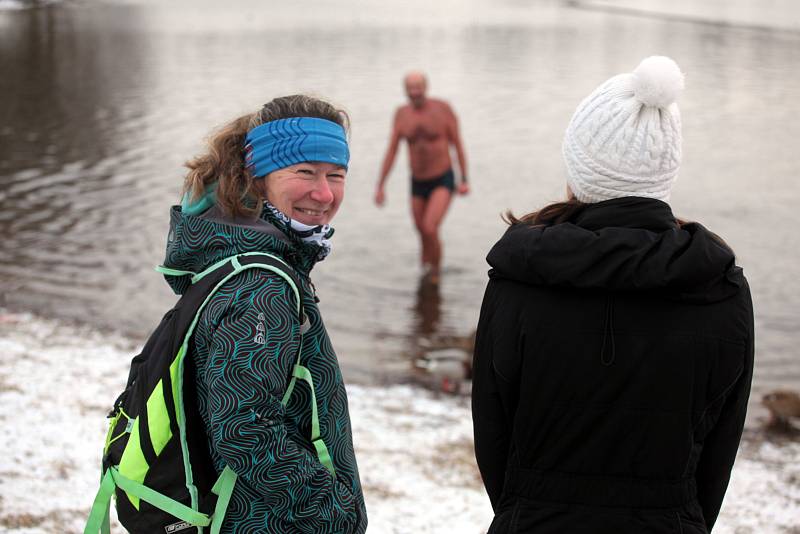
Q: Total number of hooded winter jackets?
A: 2